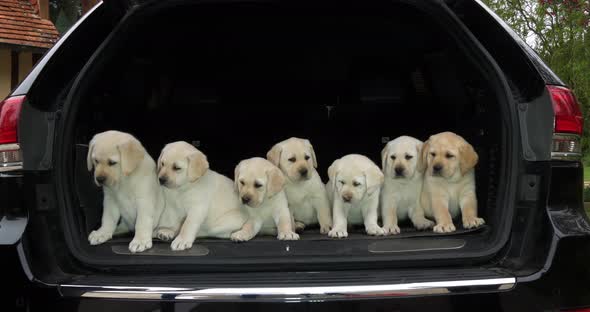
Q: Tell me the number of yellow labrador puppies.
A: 7